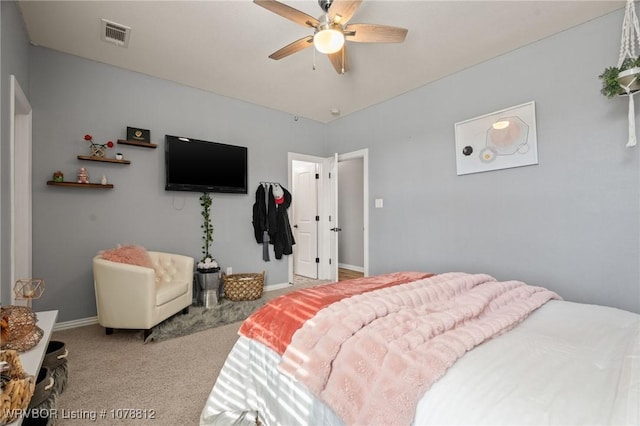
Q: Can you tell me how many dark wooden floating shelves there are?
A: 3